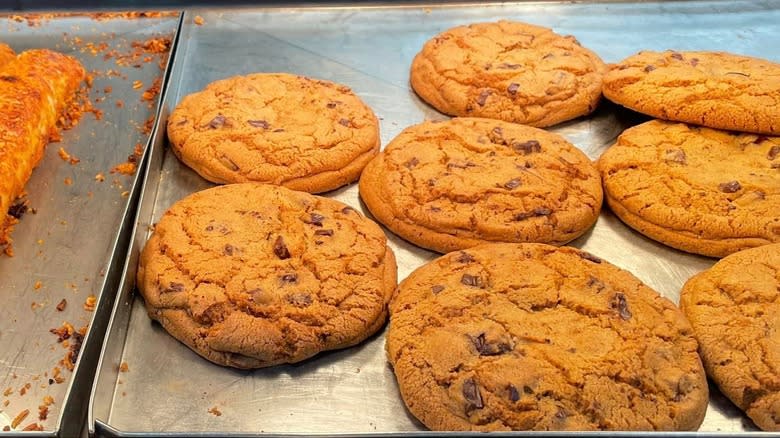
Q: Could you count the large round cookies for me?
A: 8